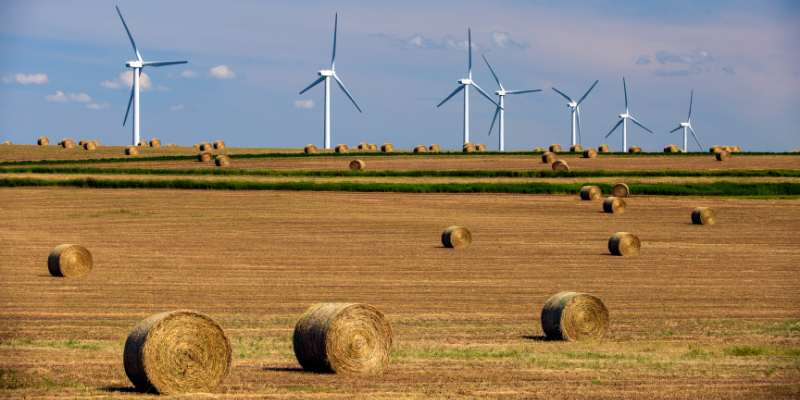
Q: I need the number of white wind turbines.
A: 7